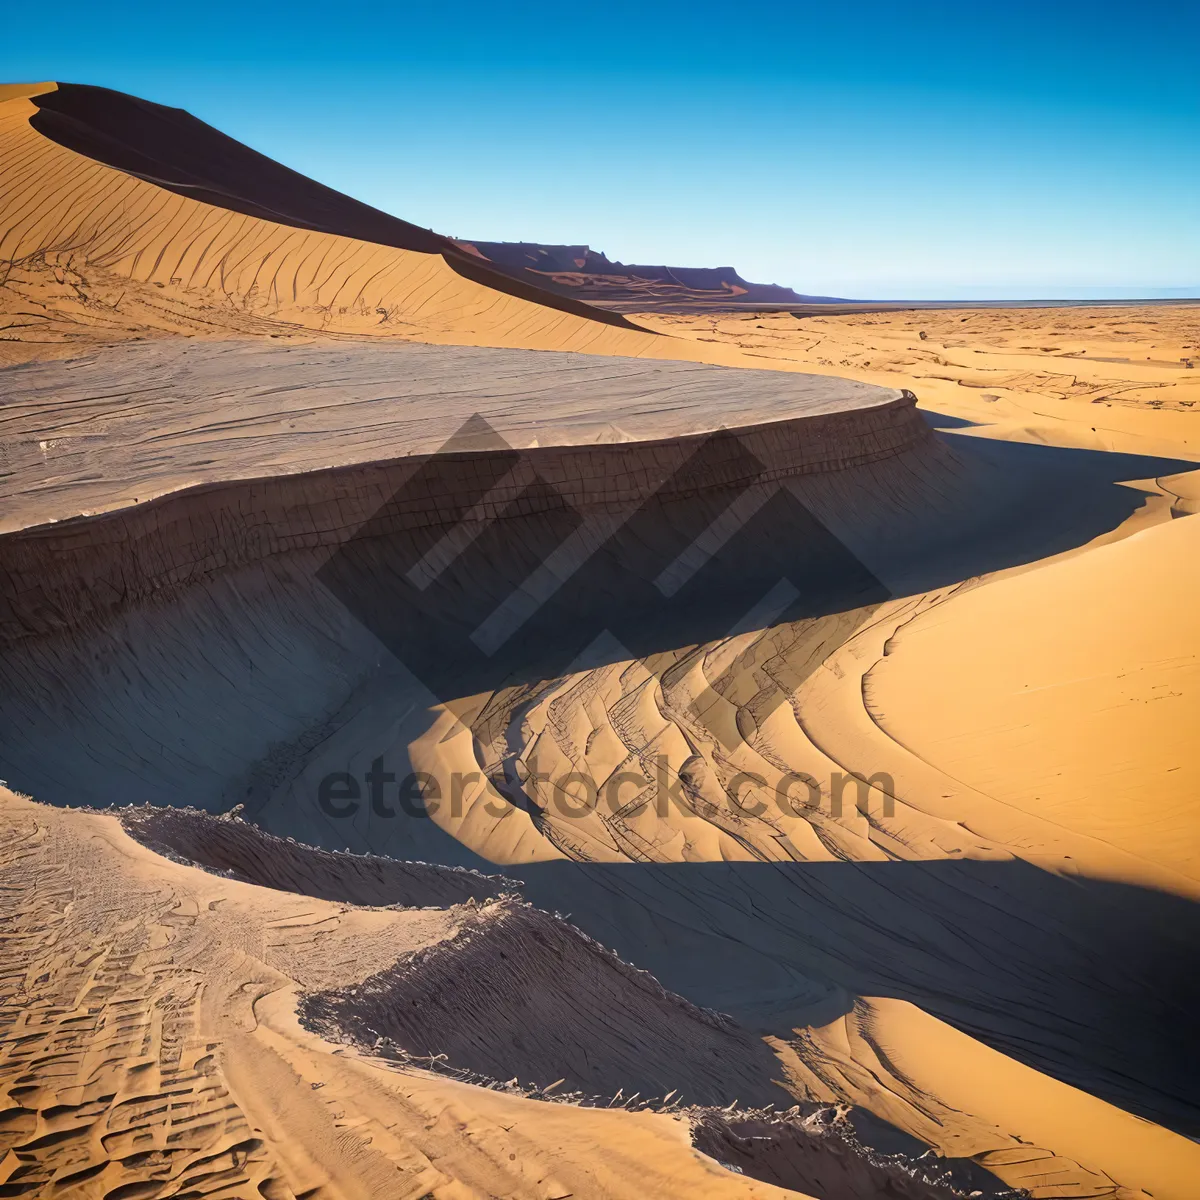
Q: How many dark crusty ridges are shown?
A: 3